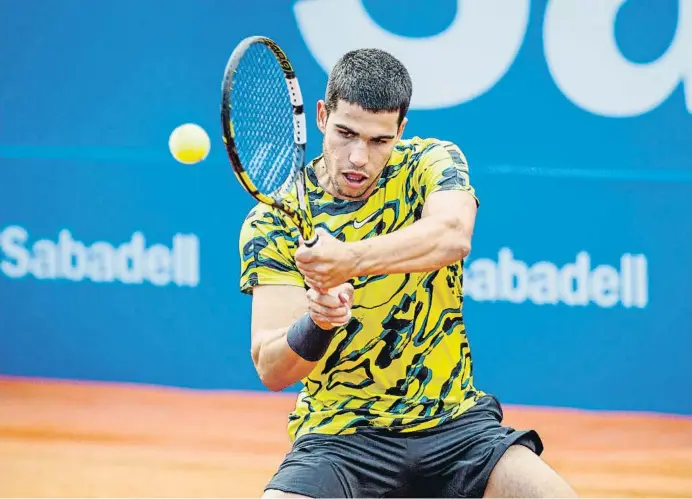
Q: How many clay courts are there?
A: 1